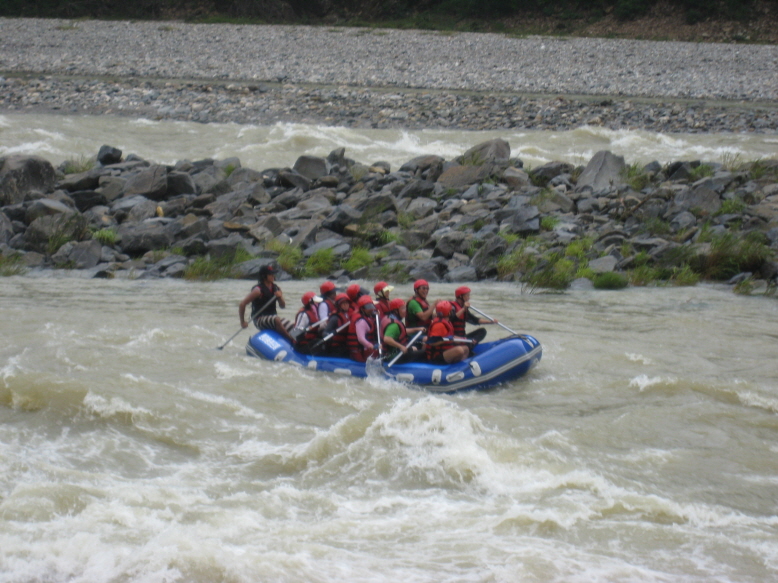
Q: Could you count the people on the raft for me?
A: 11